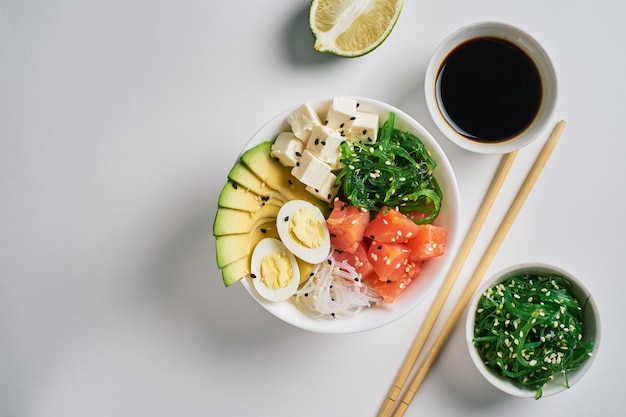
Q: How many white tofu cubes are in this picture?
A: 7